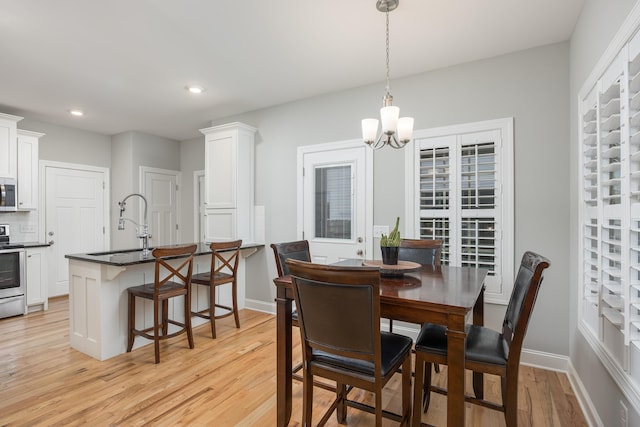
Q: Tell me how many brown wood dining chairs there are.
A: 4